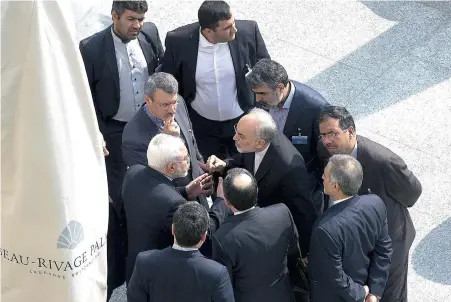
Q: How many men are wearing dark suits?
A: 10